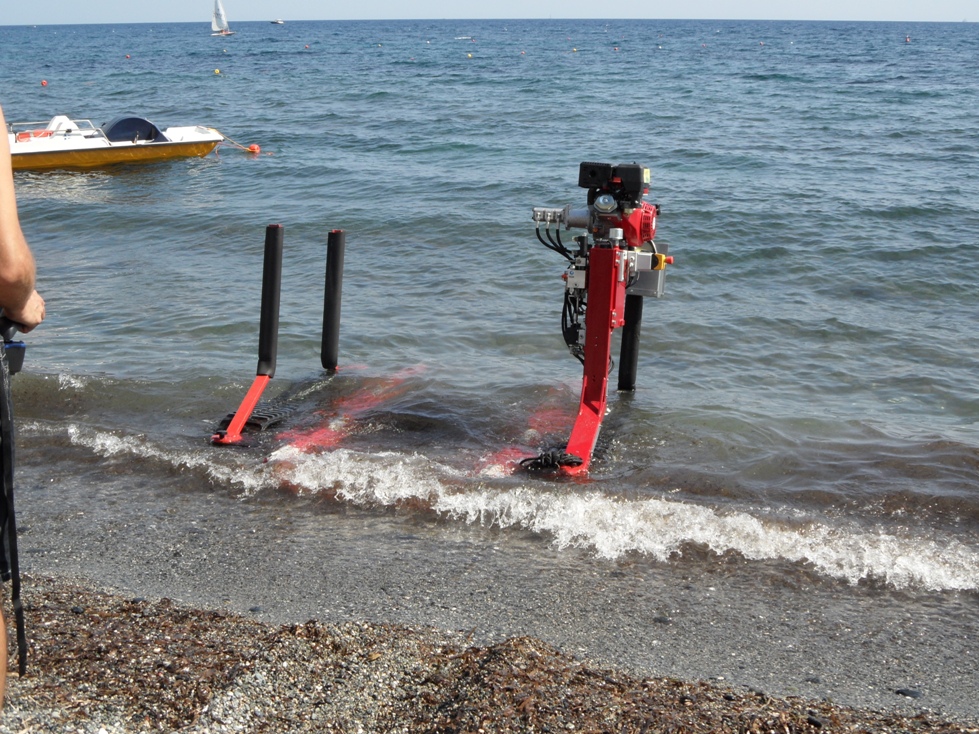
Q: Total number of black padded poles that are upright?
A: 3